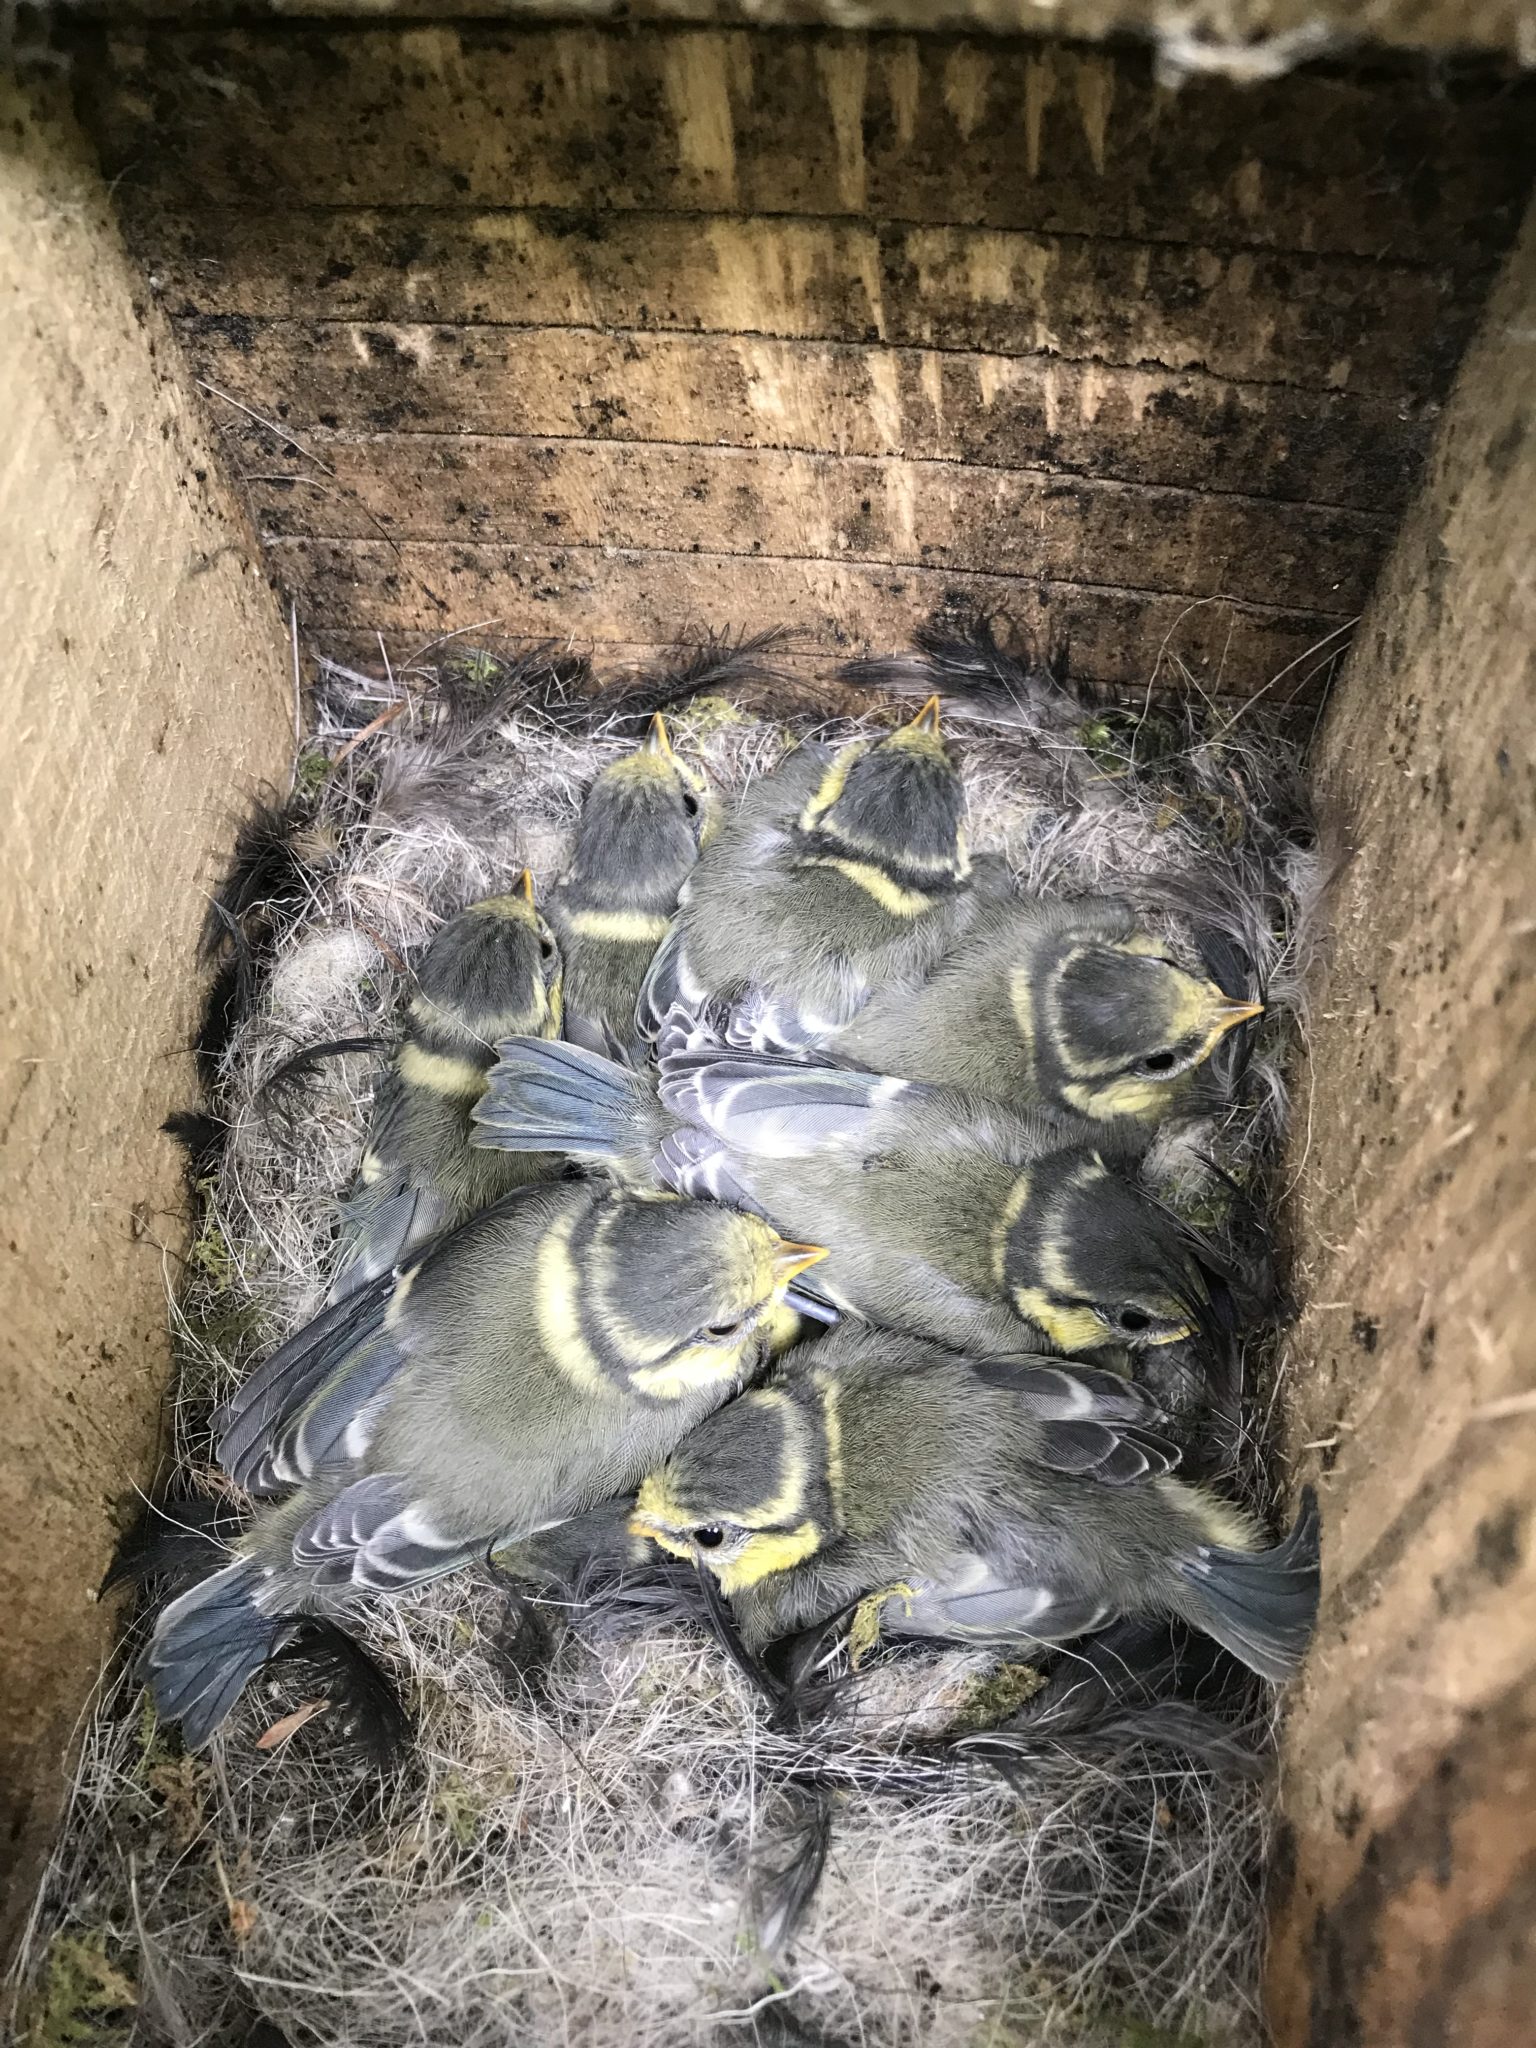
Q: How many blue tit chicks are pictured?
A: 7